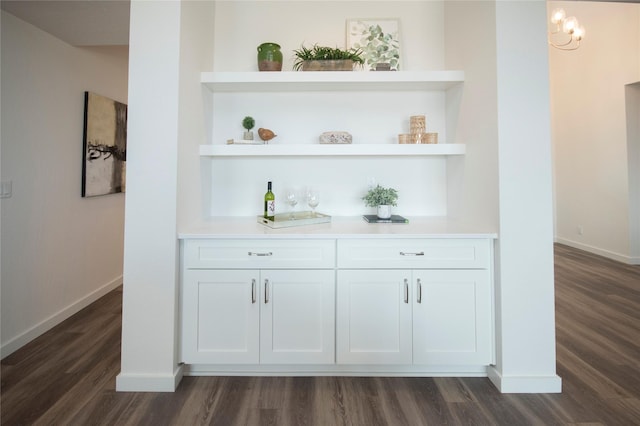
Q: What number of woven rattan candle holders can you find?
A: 3